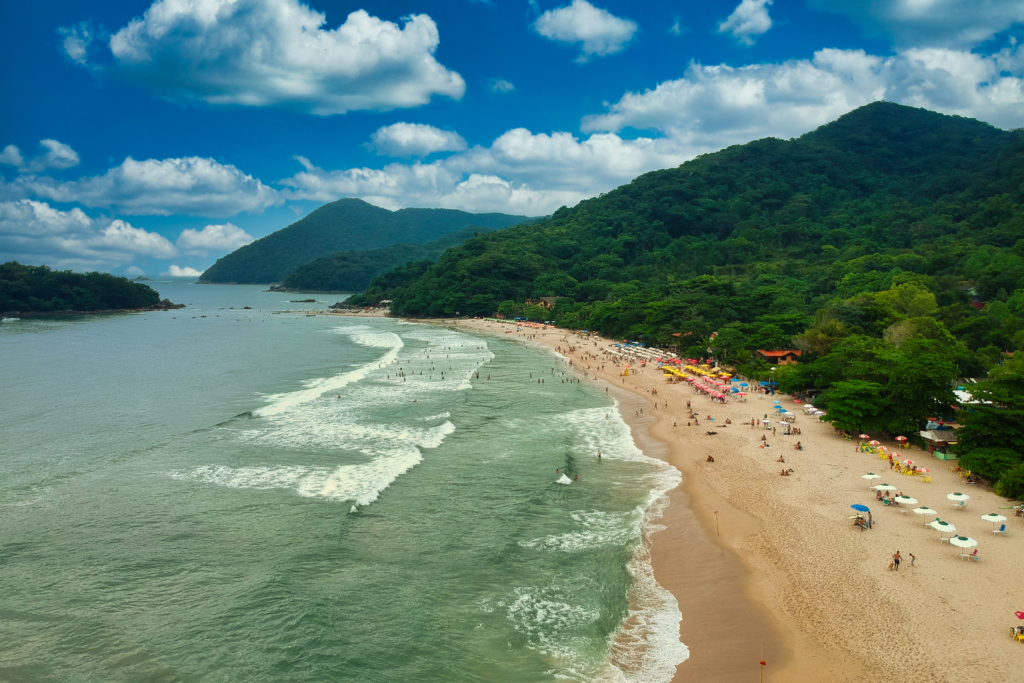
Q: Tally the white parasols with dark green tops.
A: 8